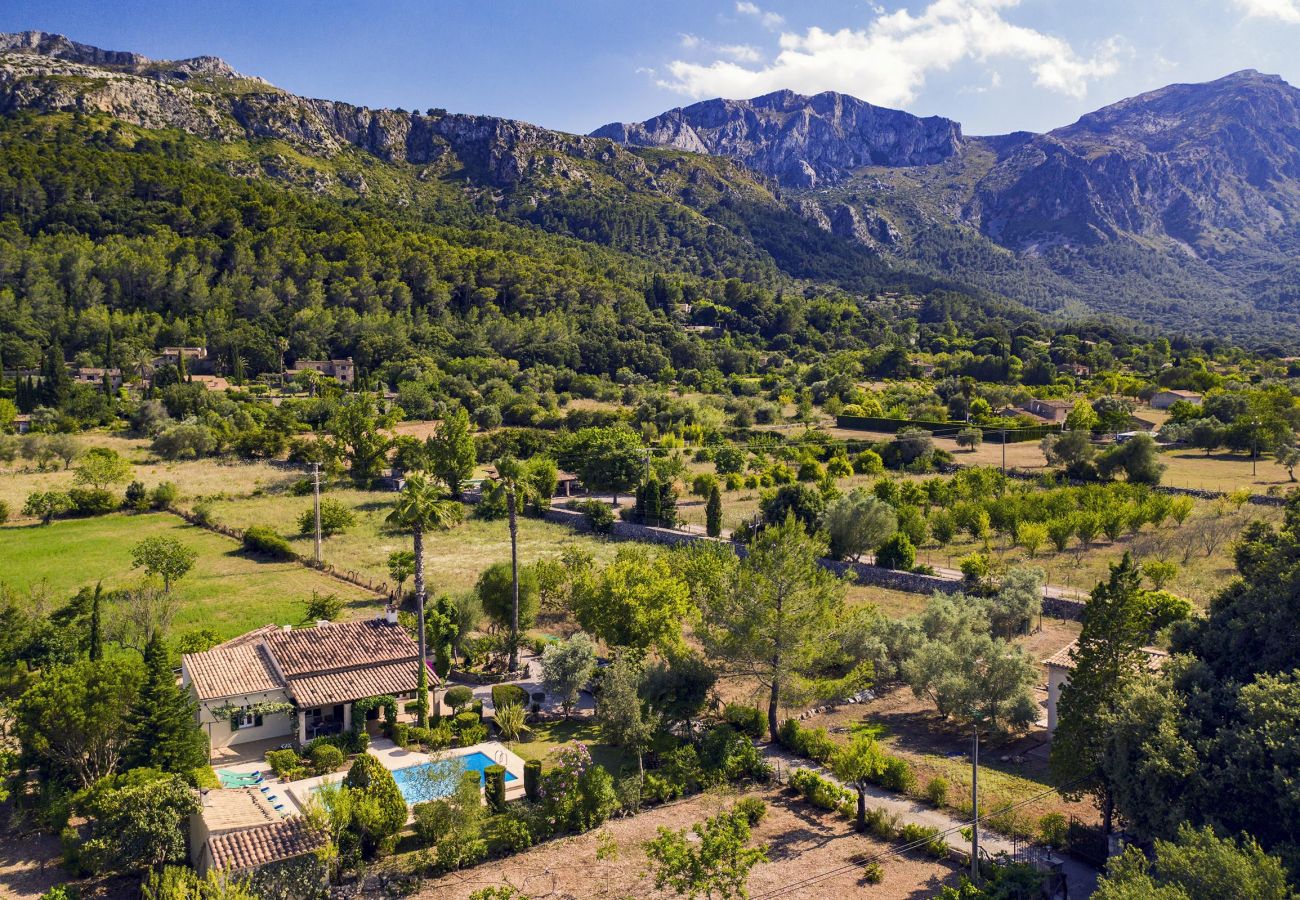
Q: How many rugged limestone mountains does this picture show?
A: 3